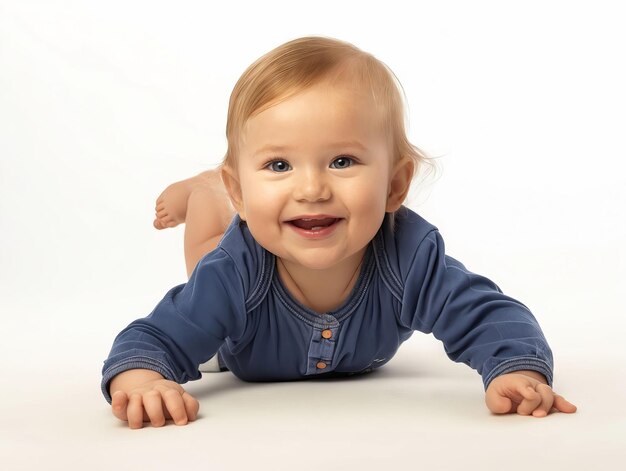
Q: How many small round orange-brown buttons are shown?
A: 2